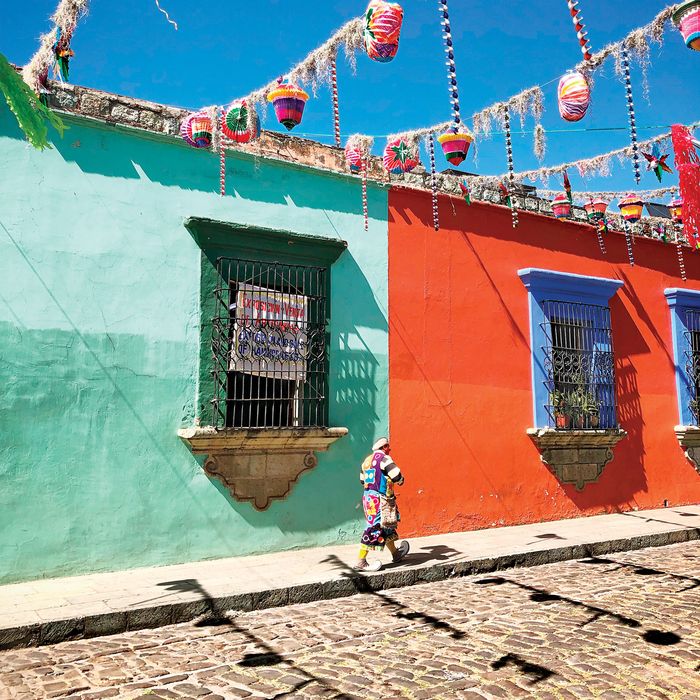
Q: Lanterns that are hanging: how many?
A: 13